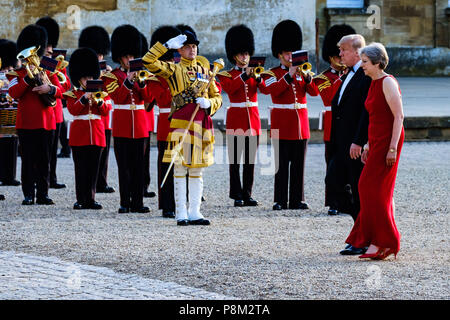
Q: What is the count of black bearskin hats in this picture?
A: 12